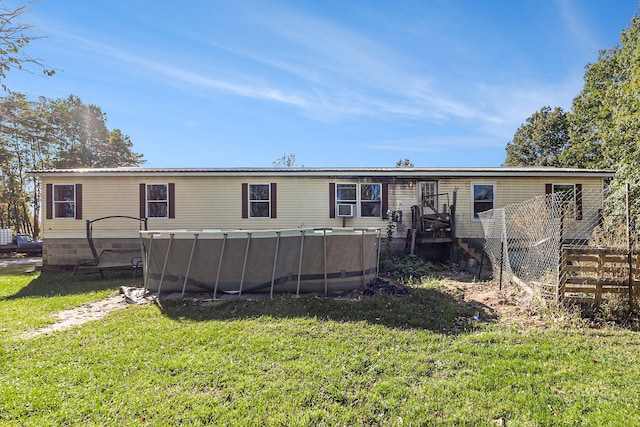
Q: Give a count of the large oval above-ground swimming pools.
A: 1